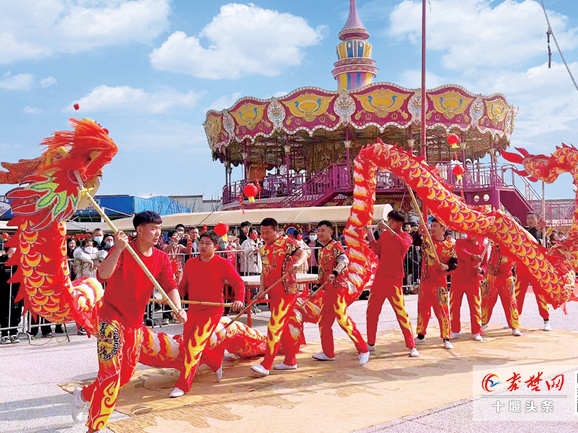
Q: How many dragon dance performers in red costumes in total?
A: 9